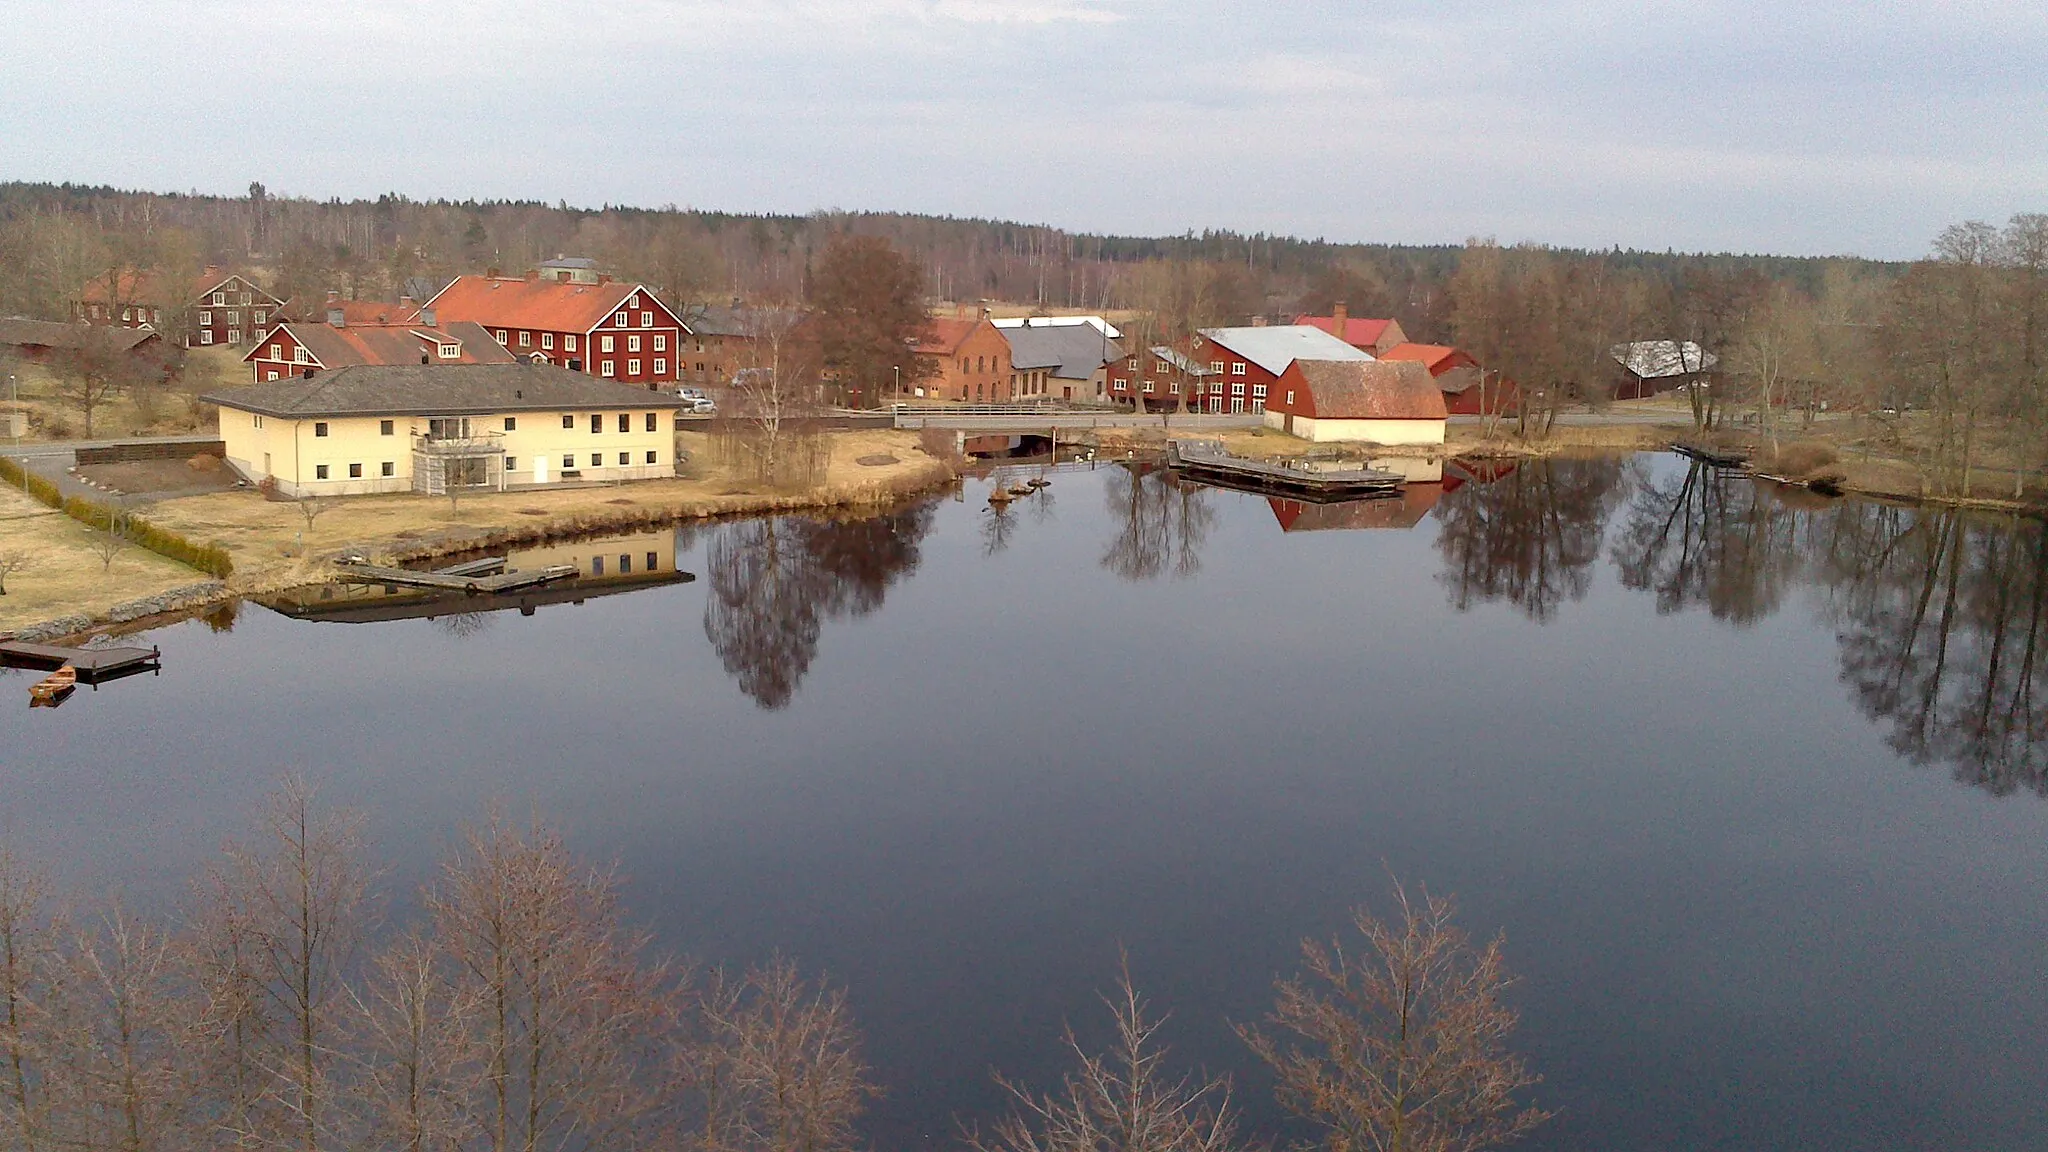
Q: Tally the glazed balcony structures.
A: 1